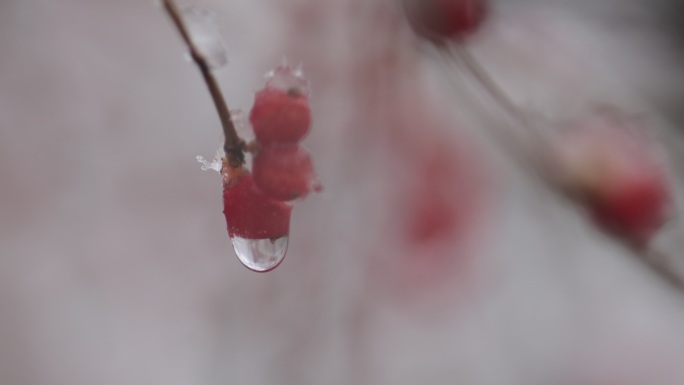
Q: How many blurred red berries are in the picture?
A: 3